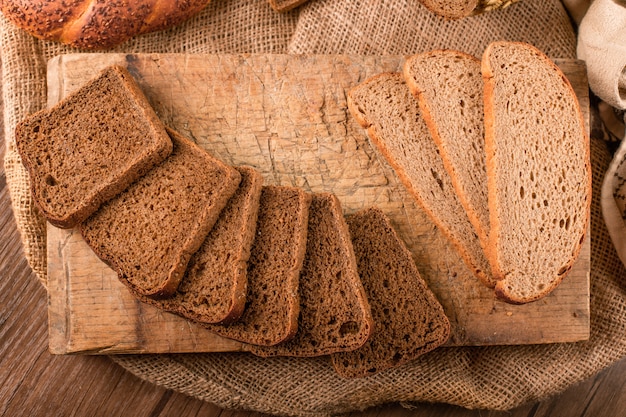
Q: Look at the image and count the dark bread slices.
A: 6